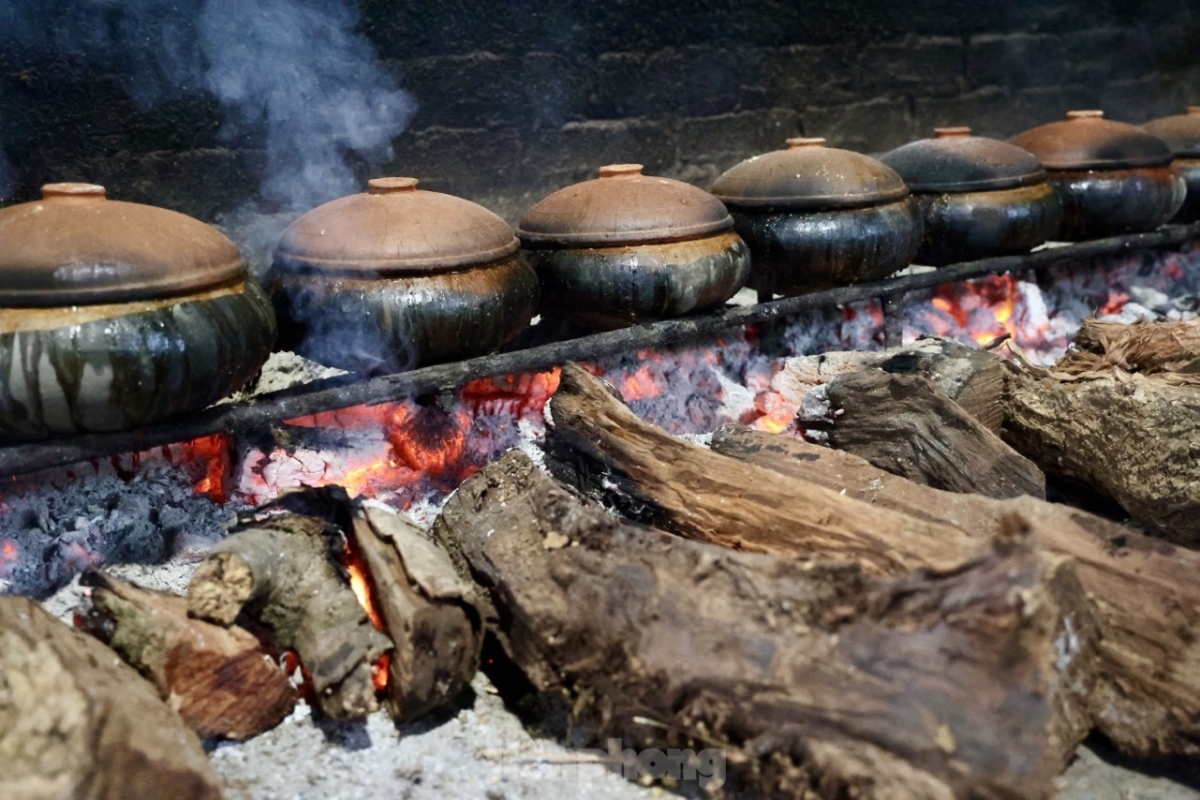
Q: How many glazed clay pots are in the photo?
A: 7